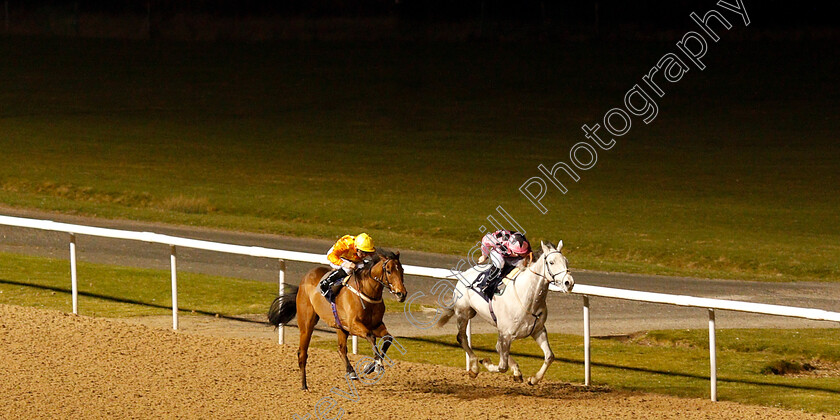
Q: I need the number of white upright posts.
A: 7